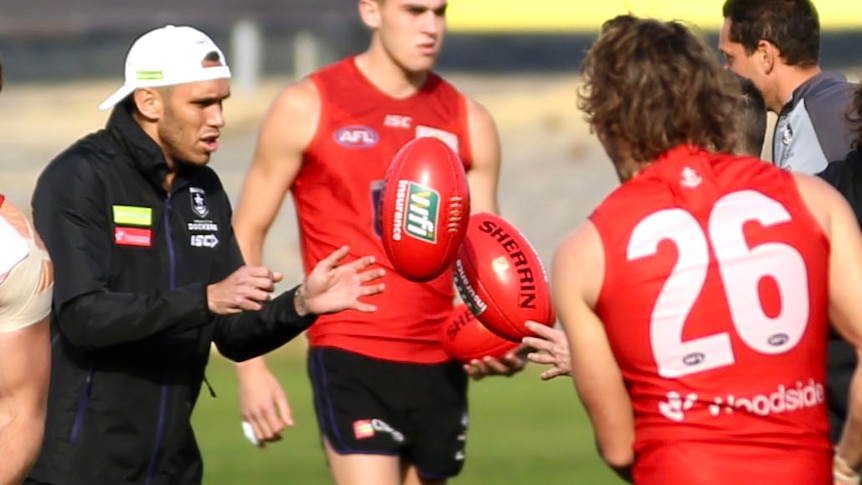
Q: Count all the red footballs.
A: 3